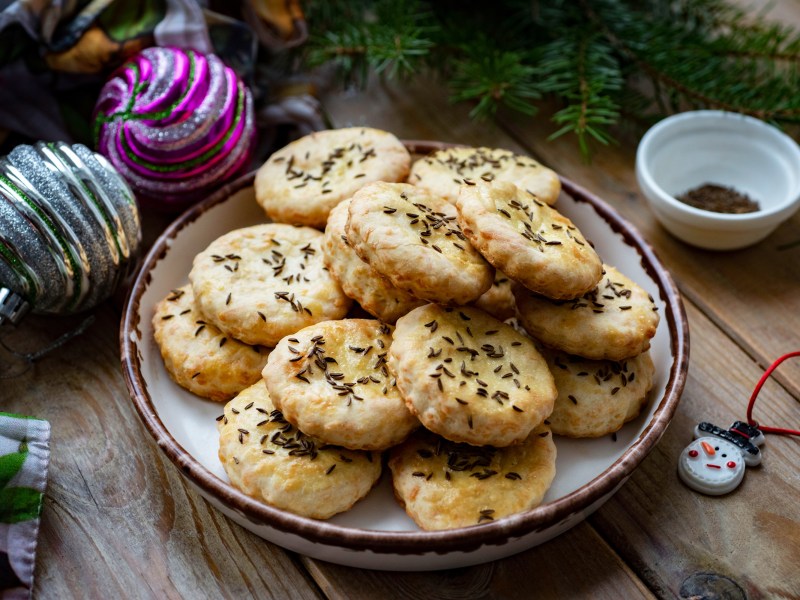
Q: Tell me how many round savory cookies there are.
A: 14